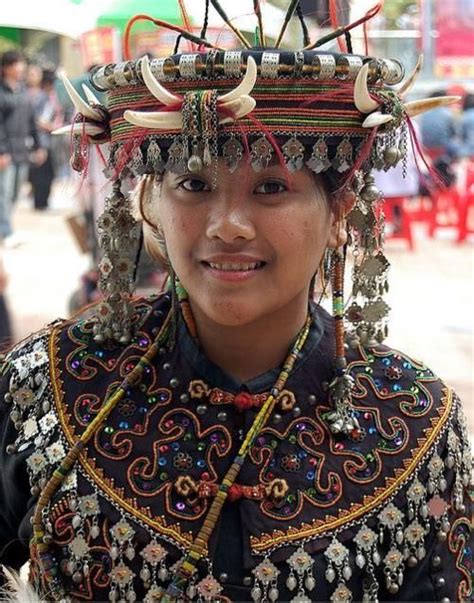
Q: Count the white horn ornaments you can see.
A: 11